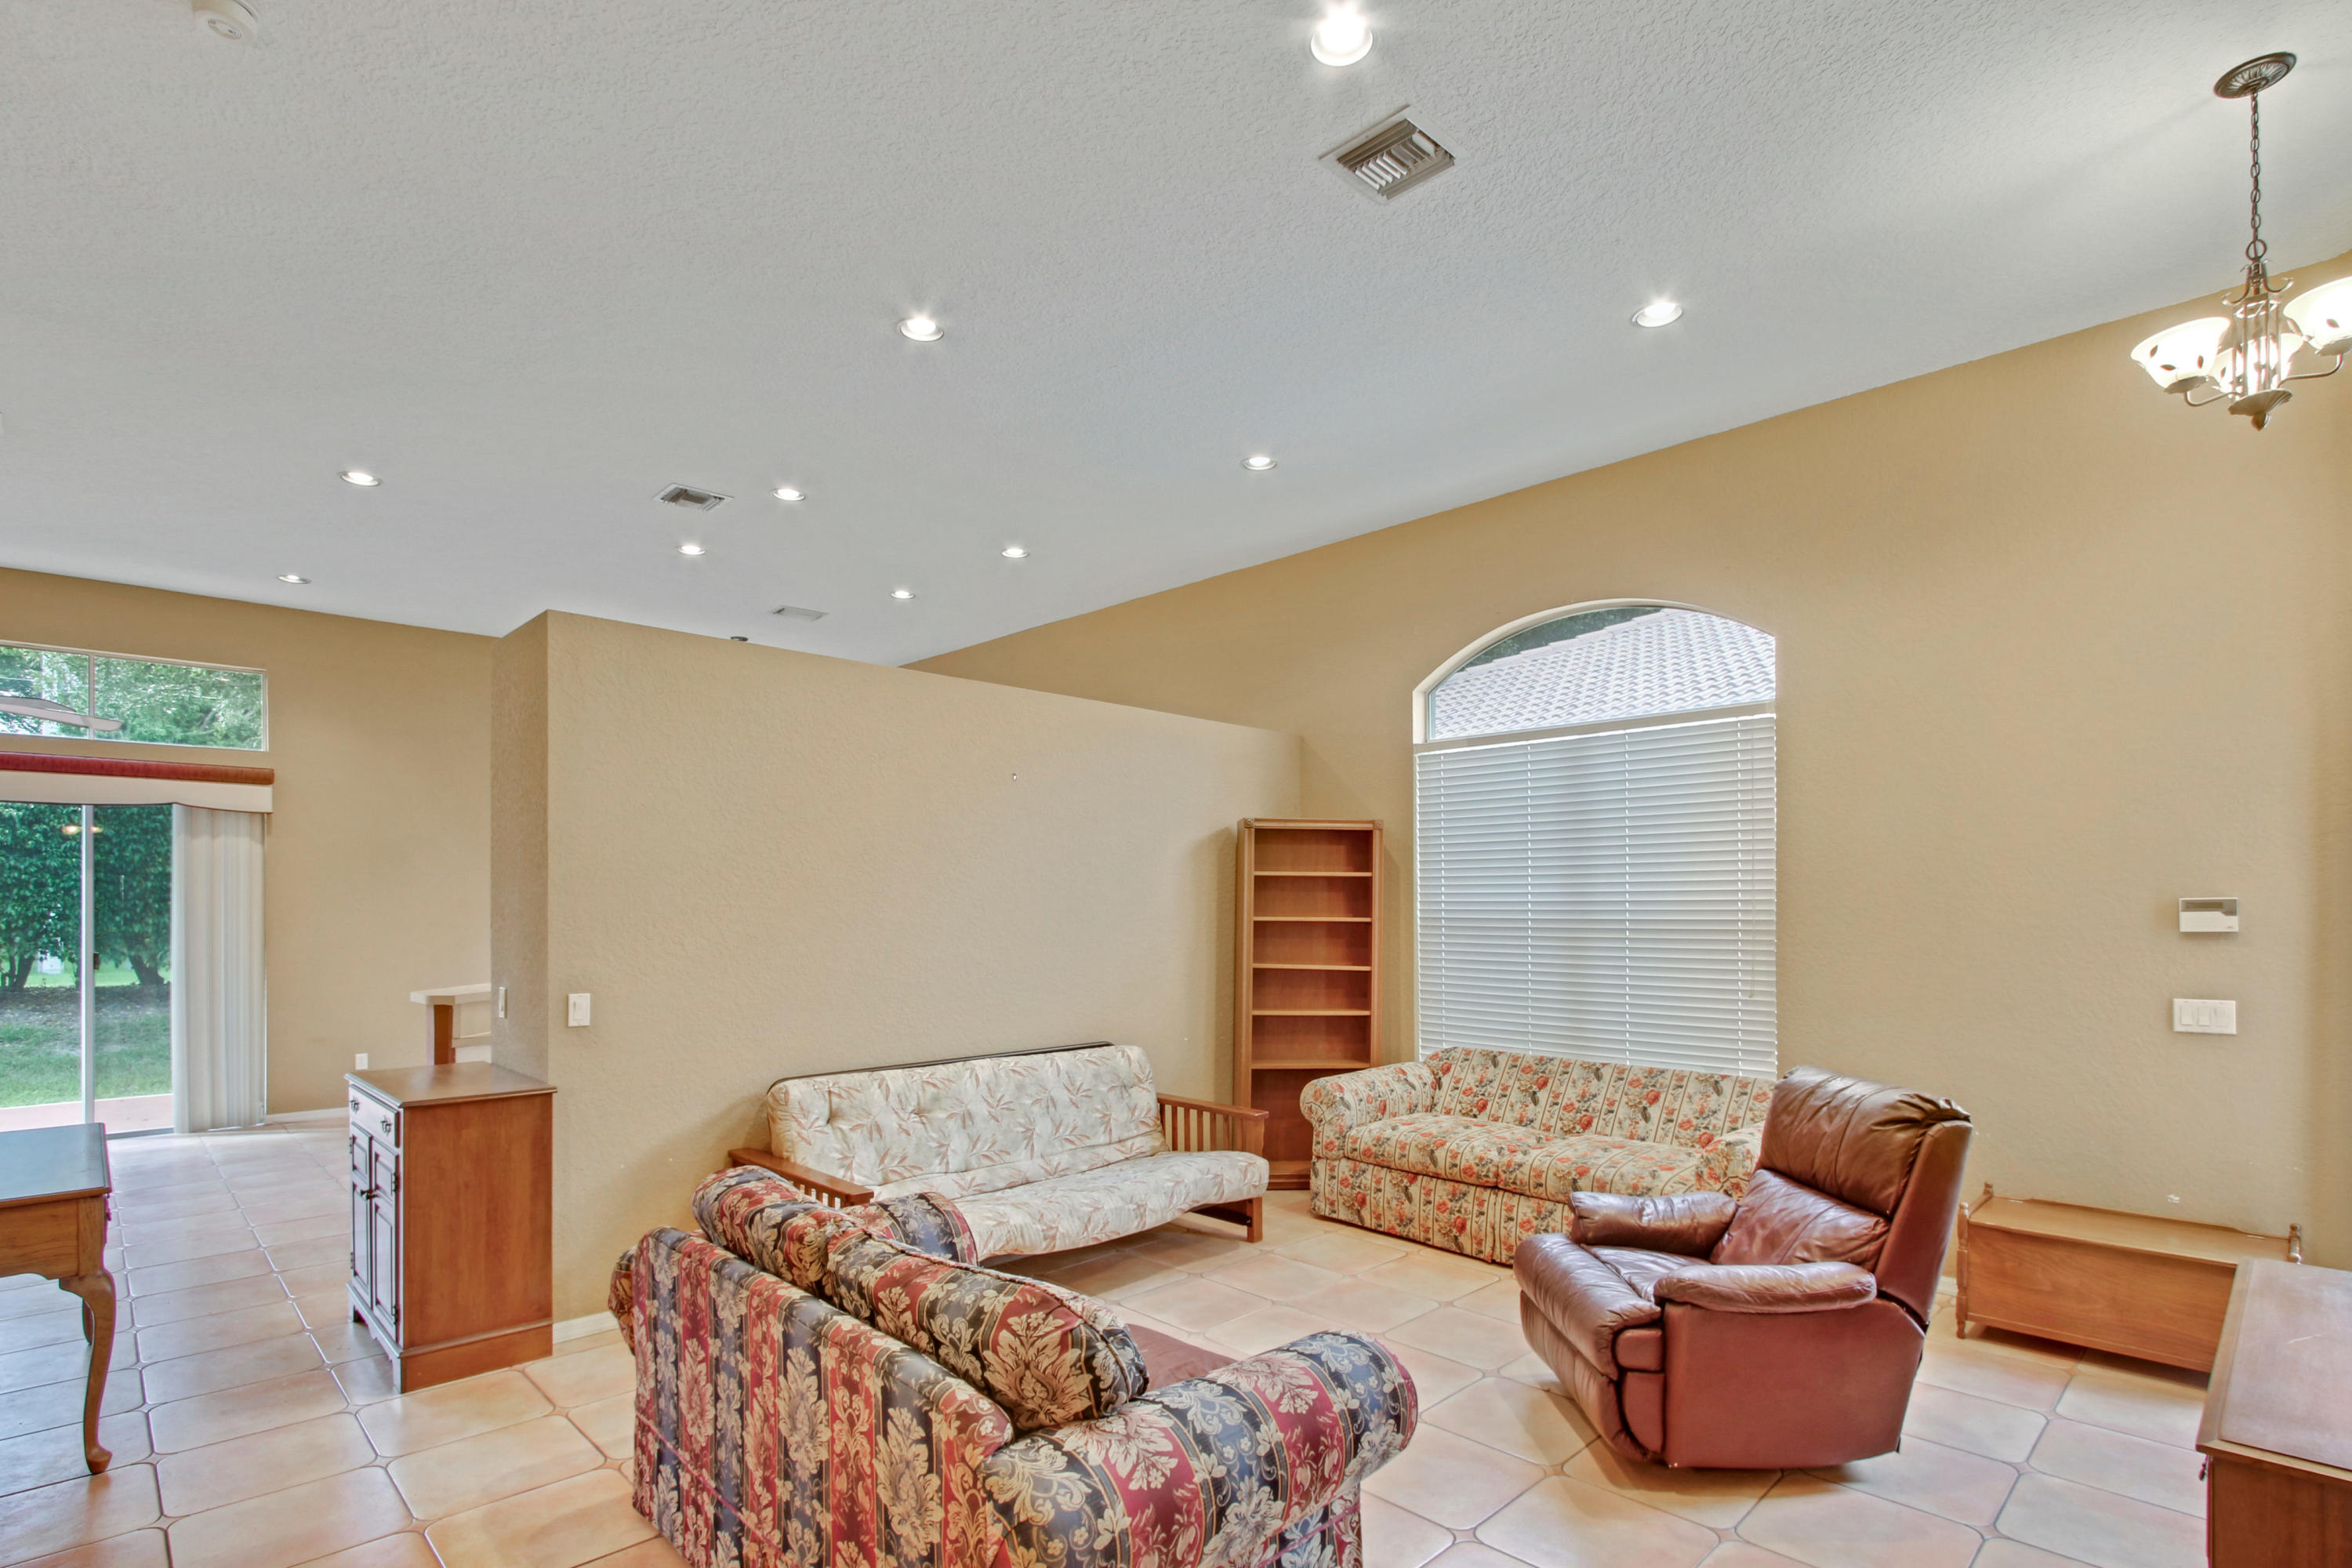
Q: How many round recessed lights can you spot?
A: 10